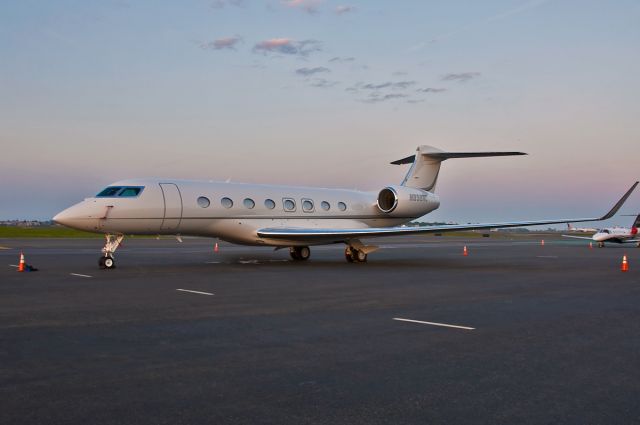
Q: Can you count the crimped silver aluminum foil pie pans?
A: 0